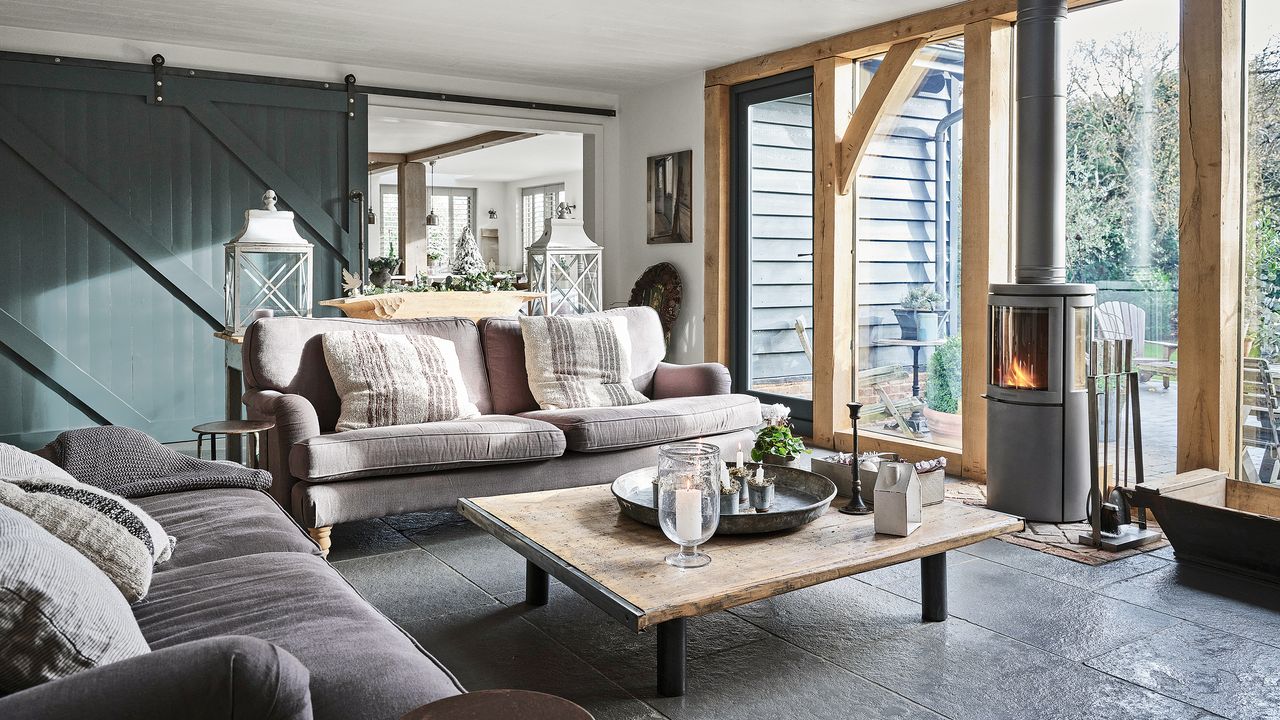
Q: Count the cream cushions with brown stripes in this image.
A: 2